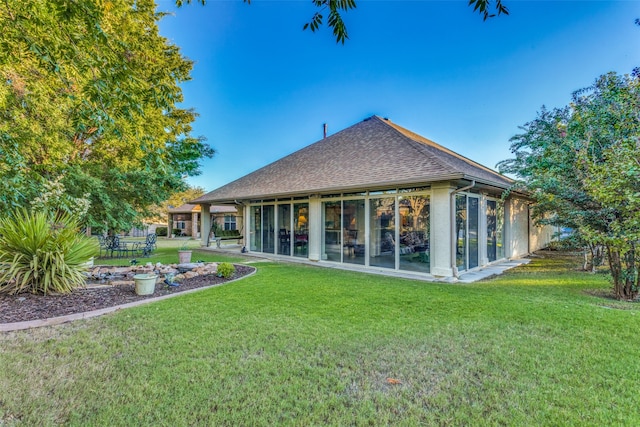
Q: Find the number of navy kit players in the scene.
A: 0